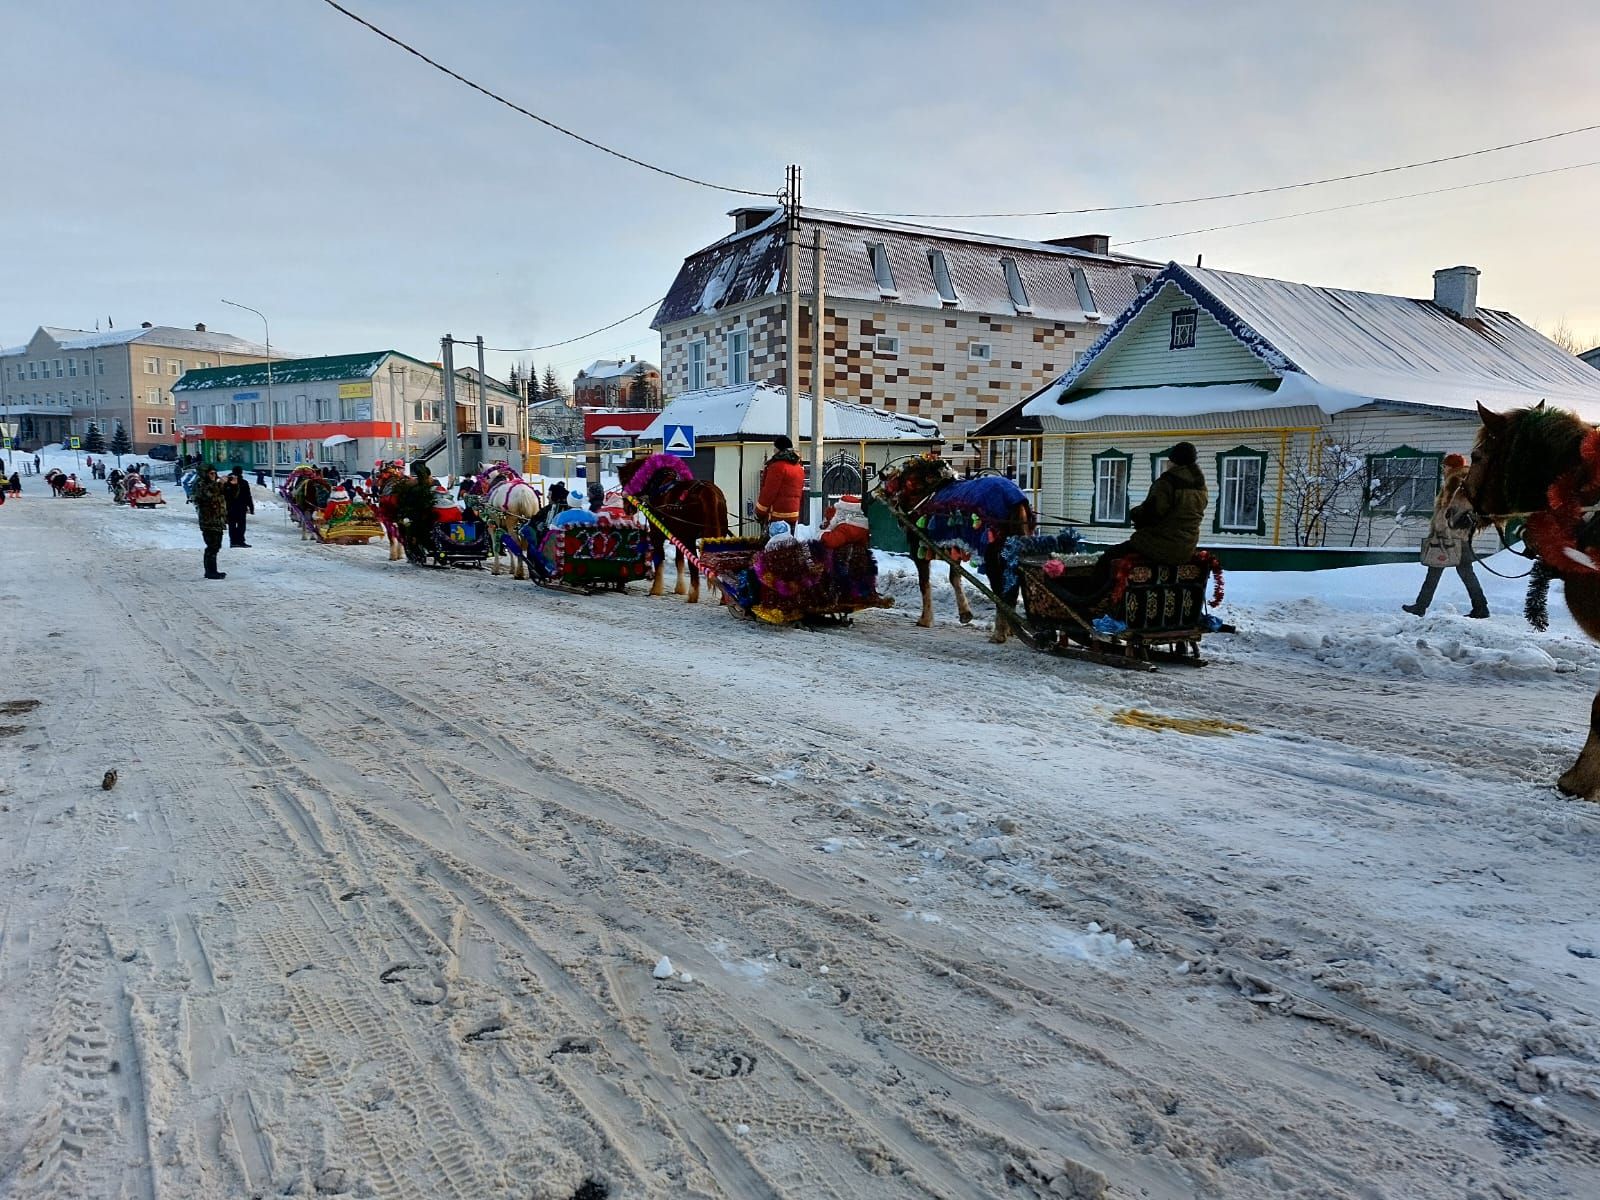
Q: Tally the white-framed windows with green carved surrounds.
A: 4